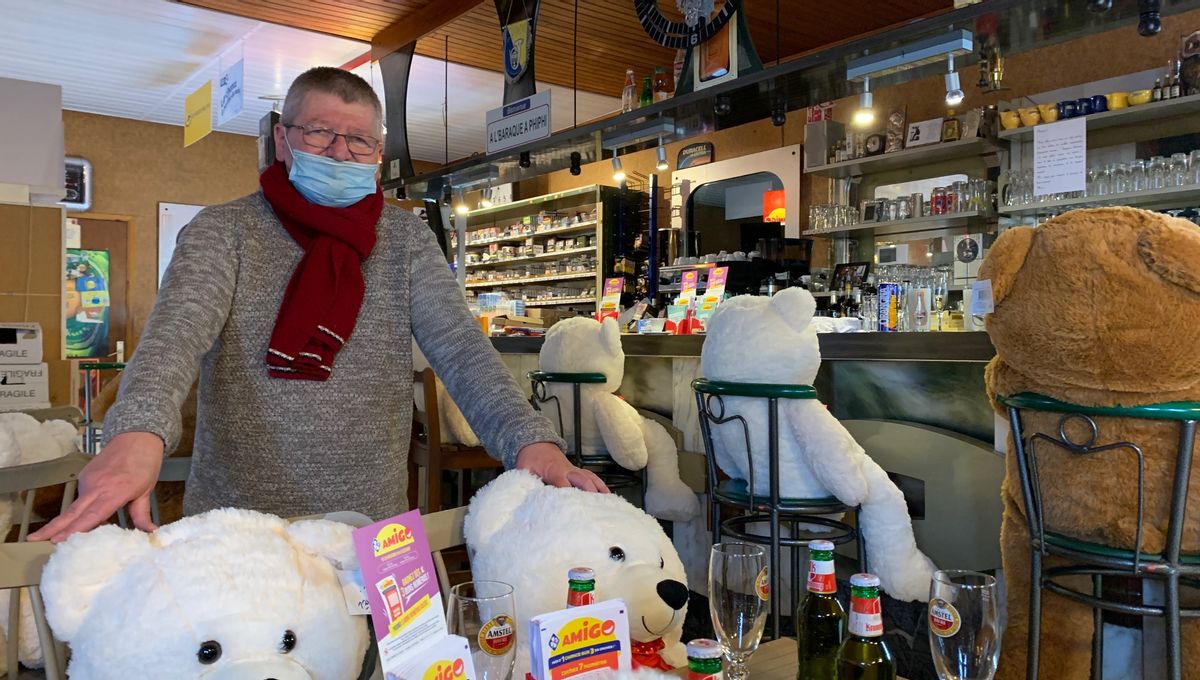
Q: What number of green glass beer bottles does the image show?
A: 4